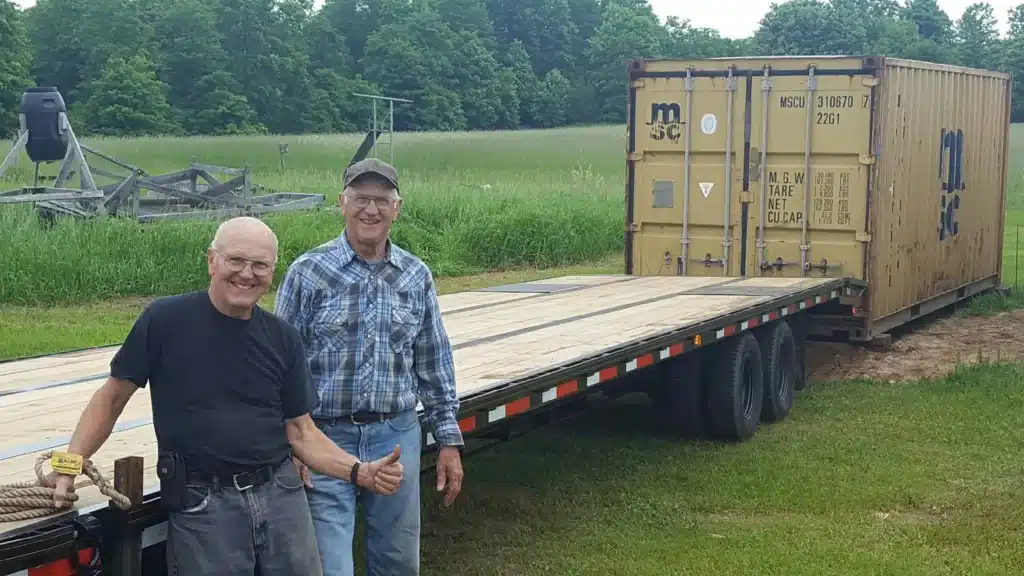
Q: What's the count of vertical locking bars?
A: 4